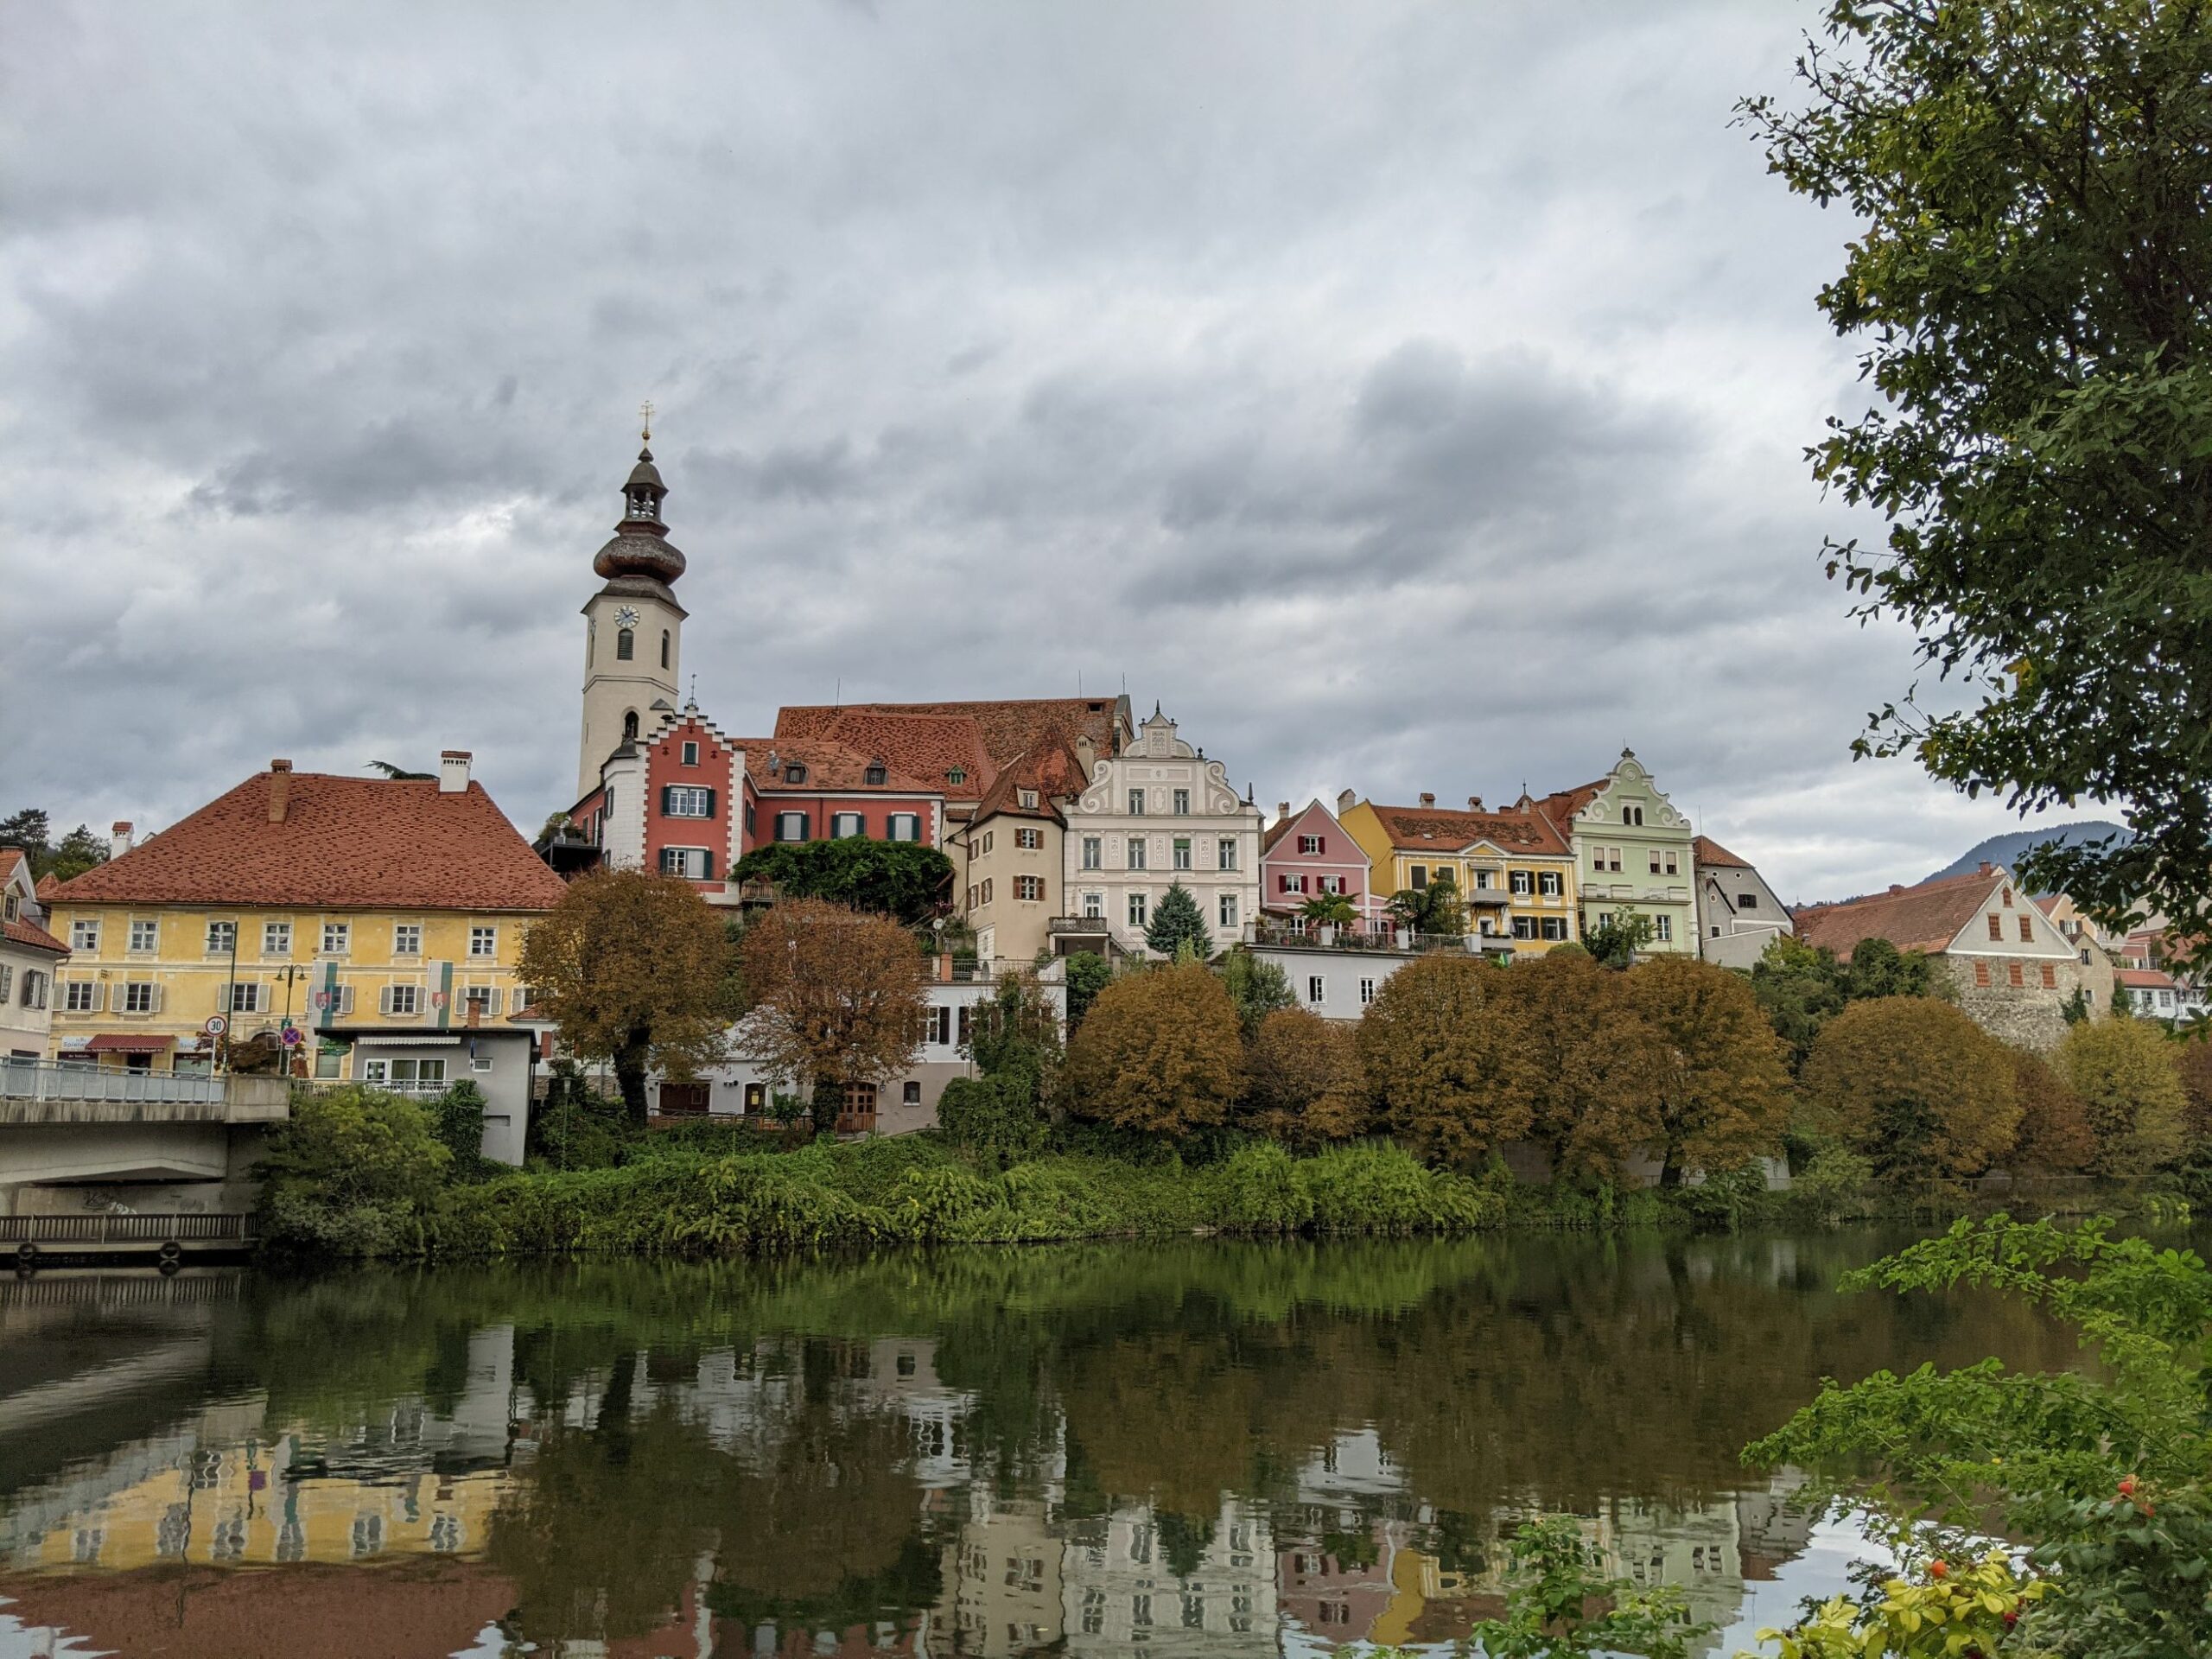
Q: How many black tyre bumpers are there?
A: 2